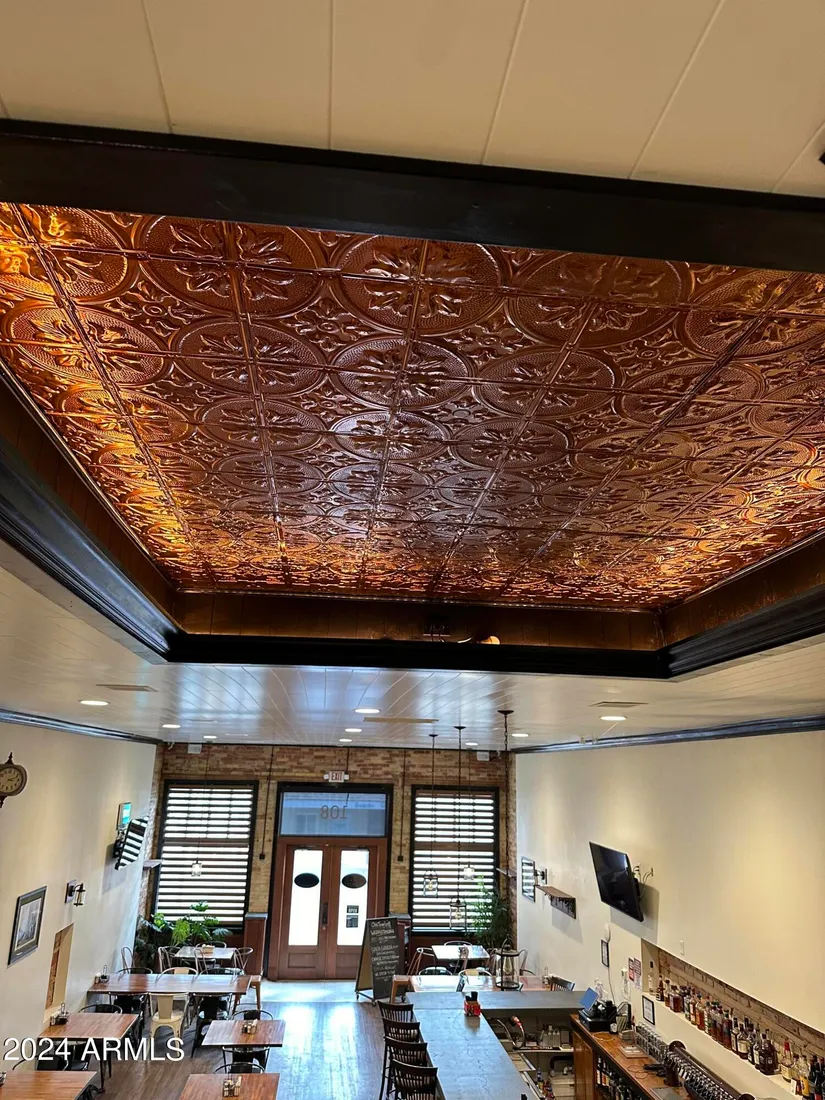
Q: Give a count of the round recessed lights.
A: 9